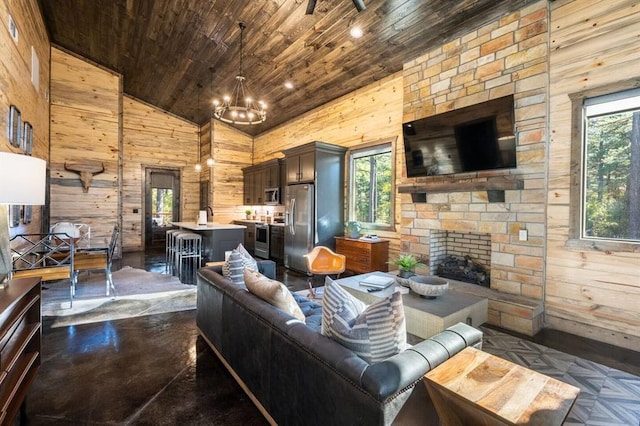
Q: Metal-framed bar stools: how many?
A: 3